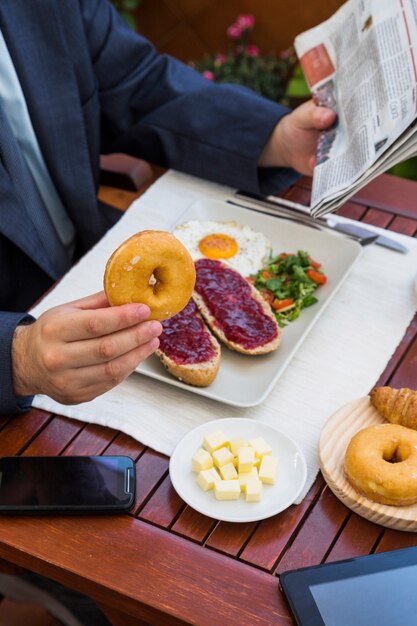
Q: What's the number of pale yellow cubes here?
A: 12